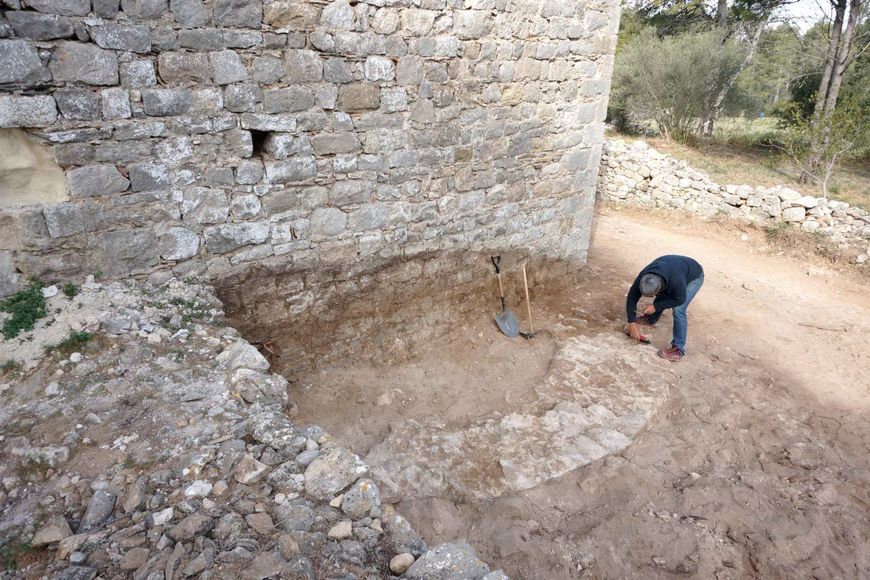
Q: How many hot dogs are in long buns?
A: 0